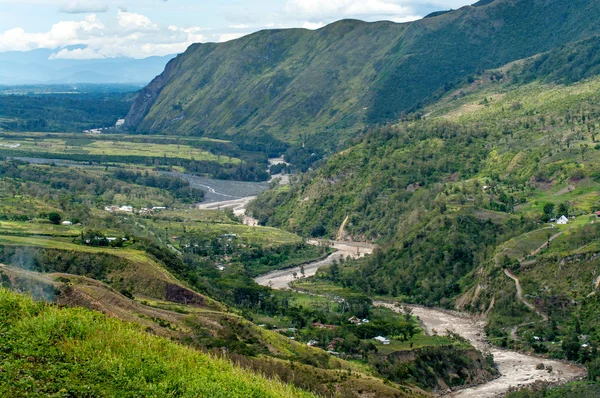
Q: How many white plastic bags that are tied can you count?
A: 0